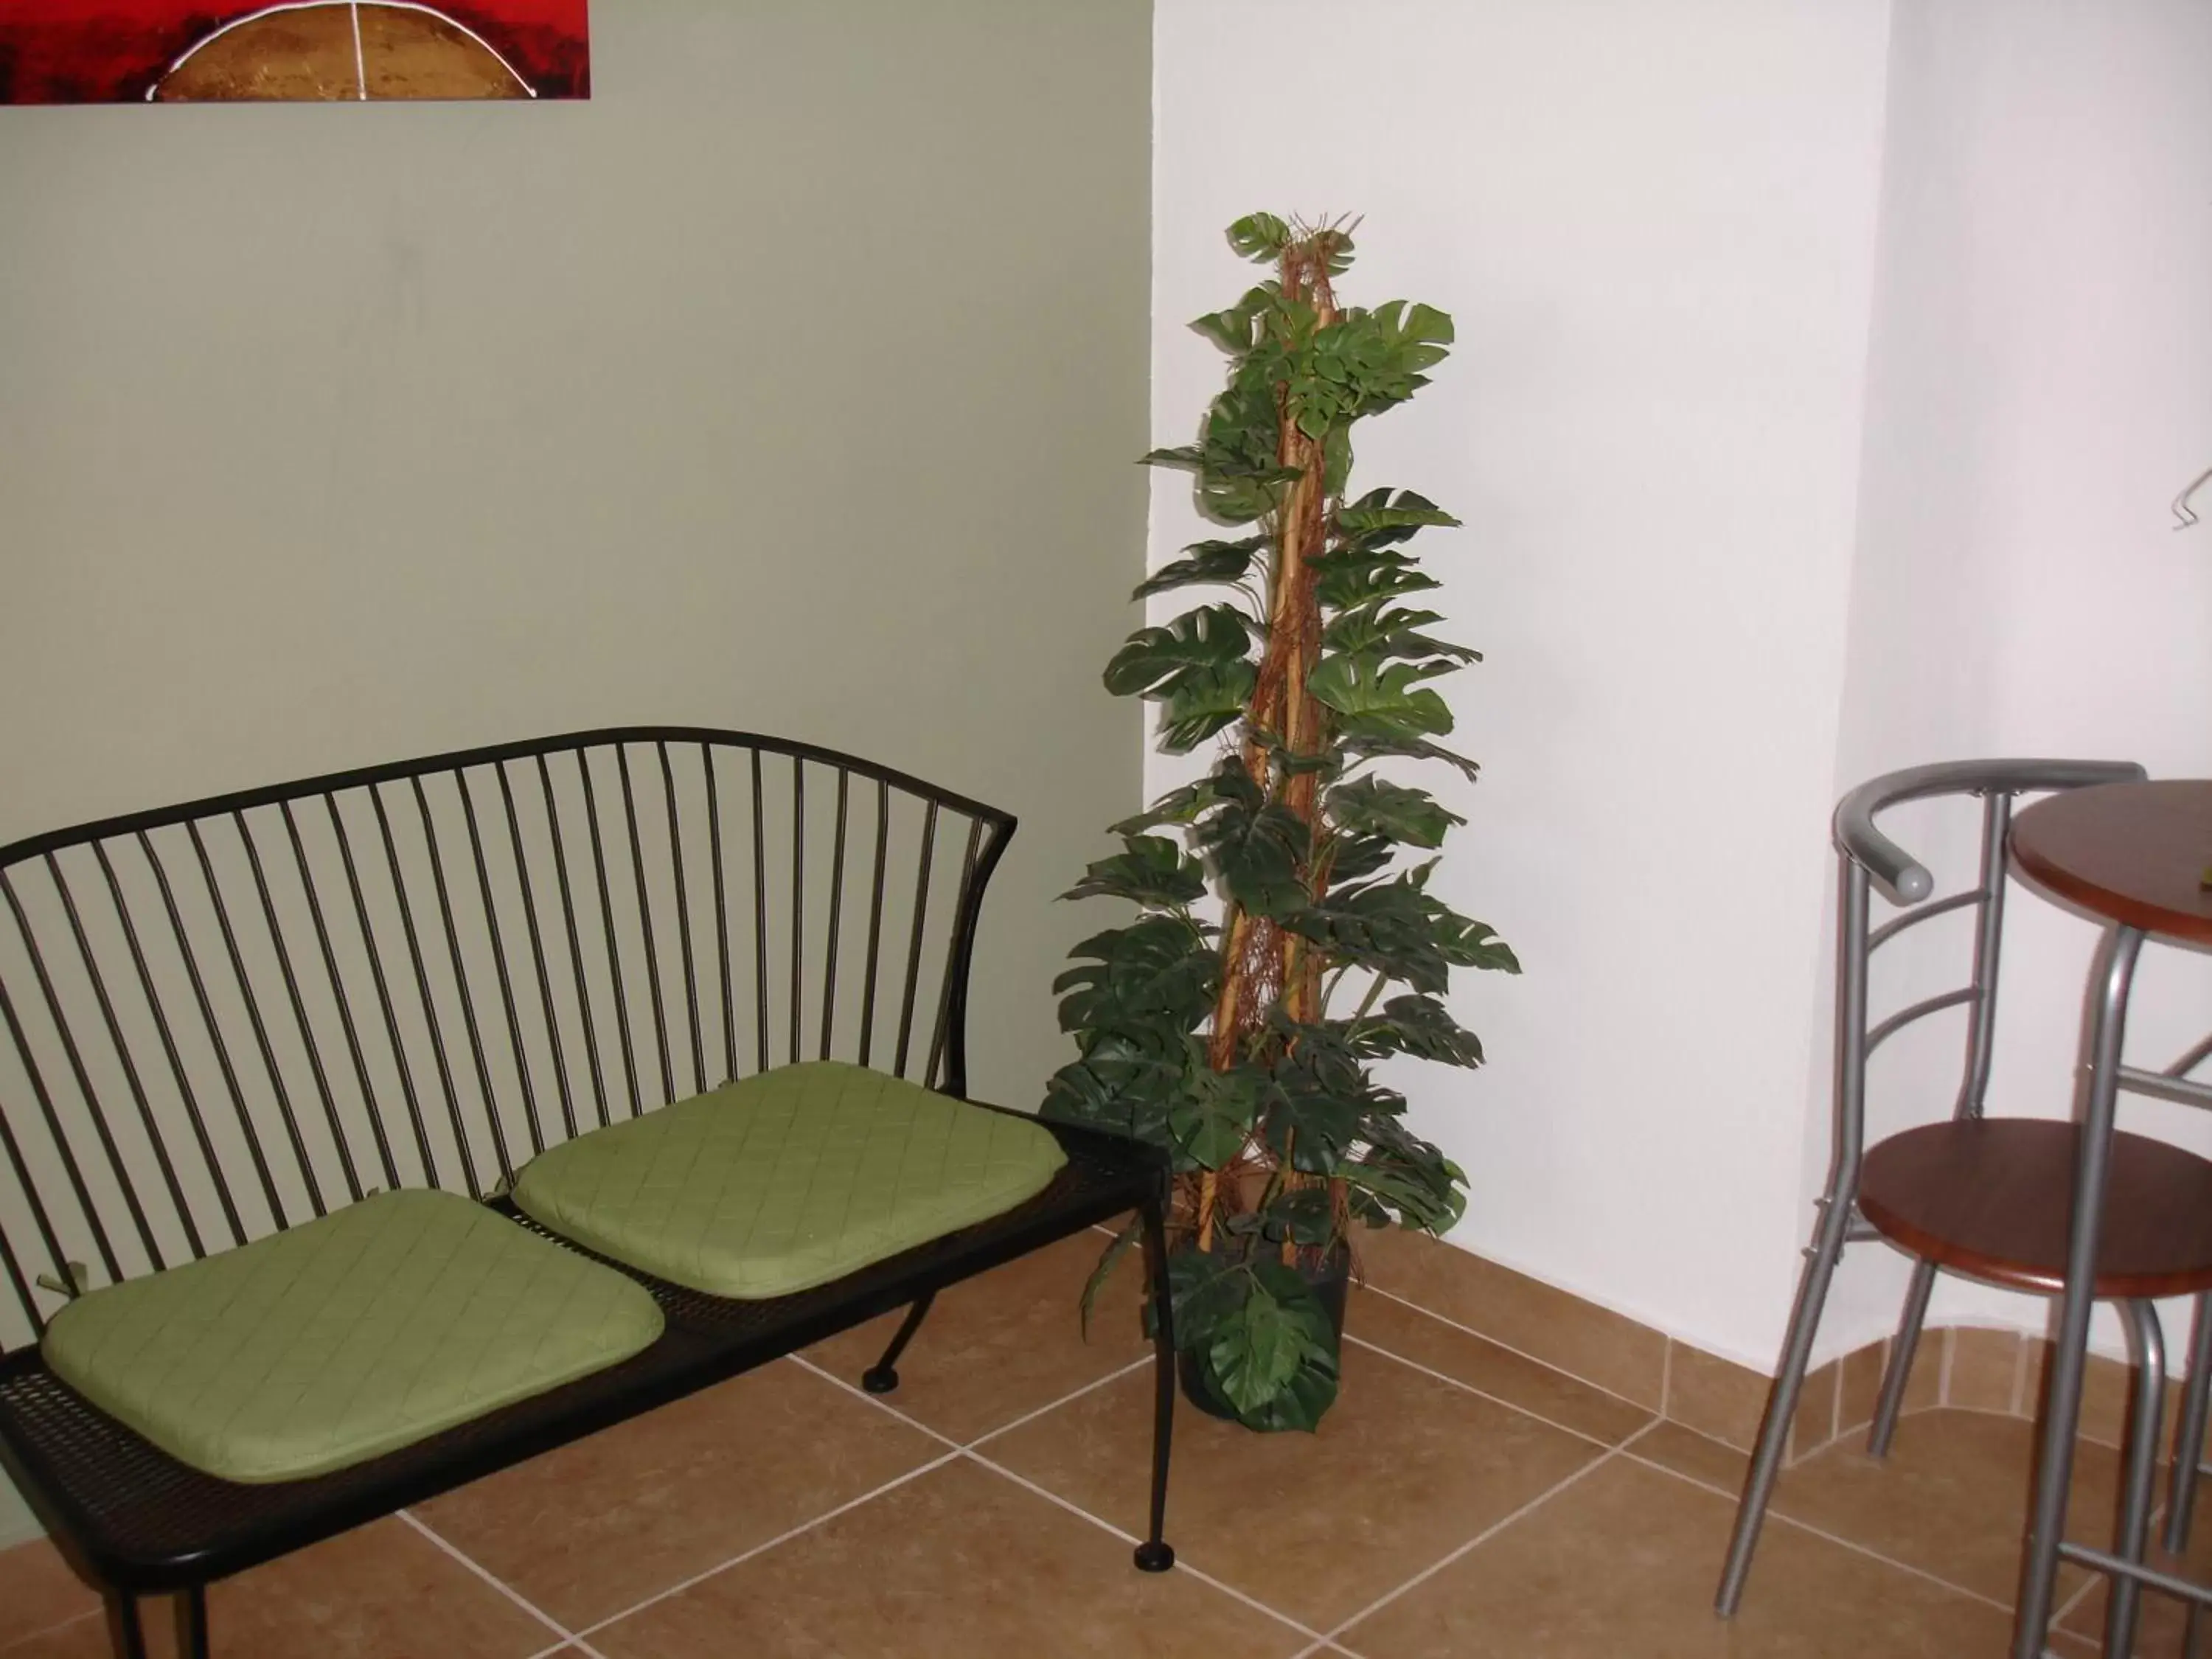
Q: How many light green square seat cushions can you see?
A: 2